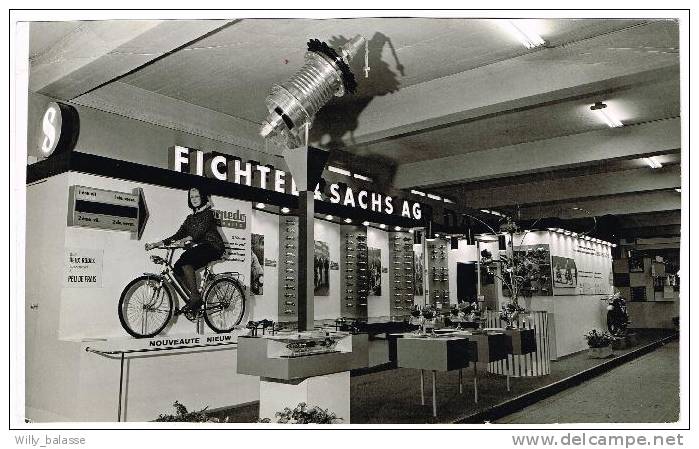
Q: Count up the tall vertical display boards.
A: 4